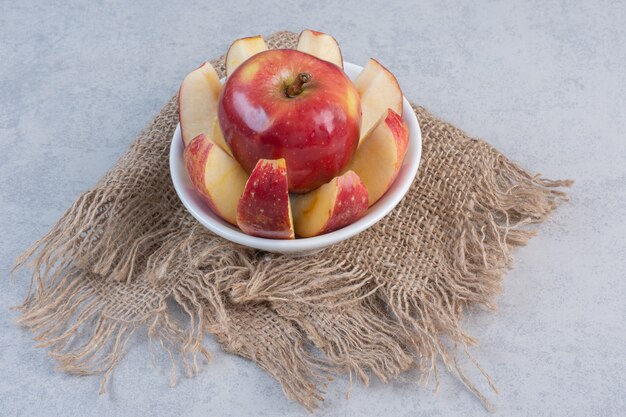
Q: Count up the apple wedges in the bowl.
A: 8